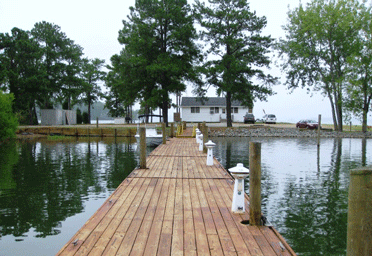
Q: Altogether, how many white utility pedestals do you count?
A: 5